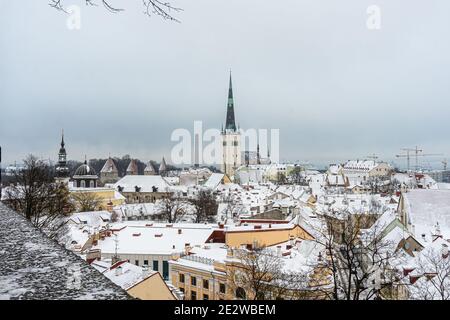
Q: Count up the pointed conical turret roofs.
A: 4